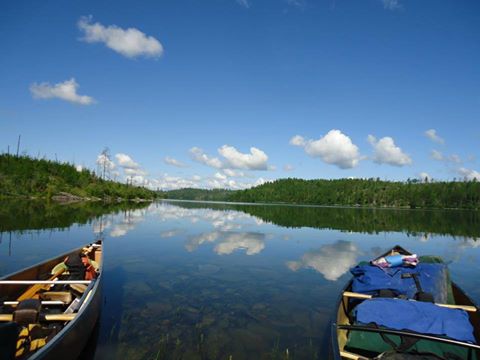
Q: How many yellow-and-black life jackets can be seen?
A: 1